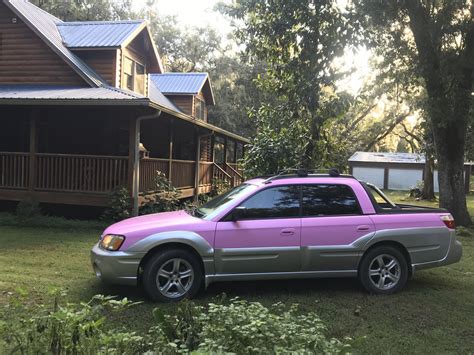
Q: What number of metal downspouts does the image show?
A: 2